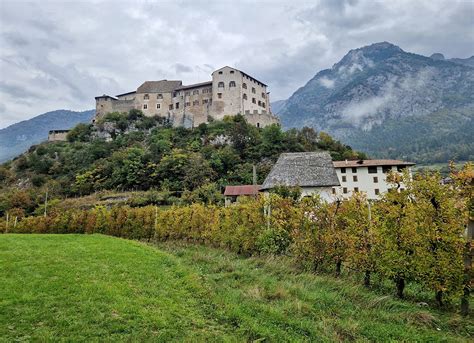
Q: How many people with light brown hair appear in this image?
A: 0